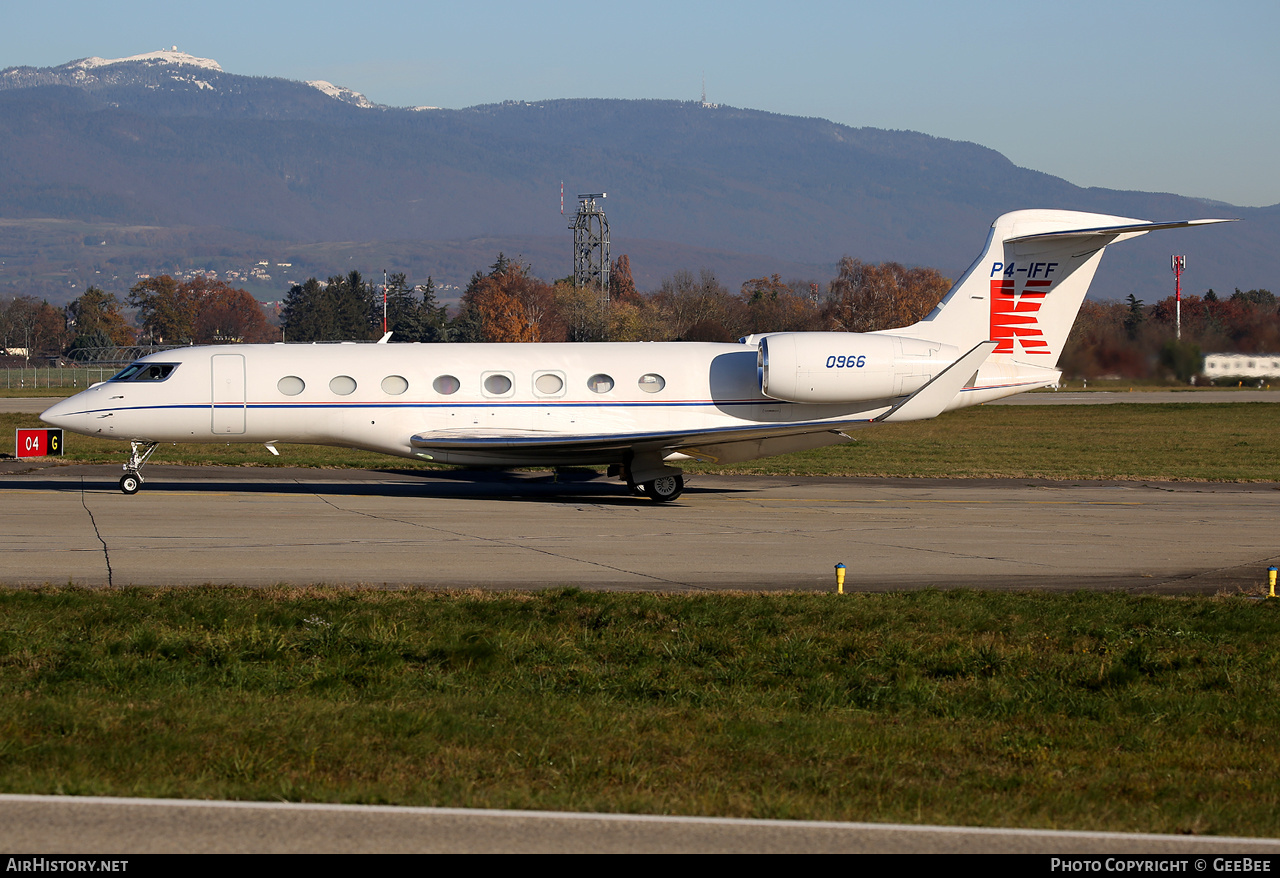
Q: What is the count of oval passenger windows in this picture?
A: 8